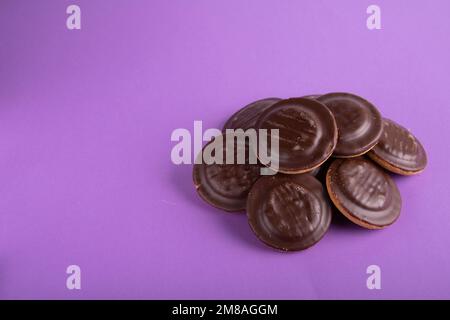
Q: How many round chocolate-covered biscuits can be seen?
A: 8